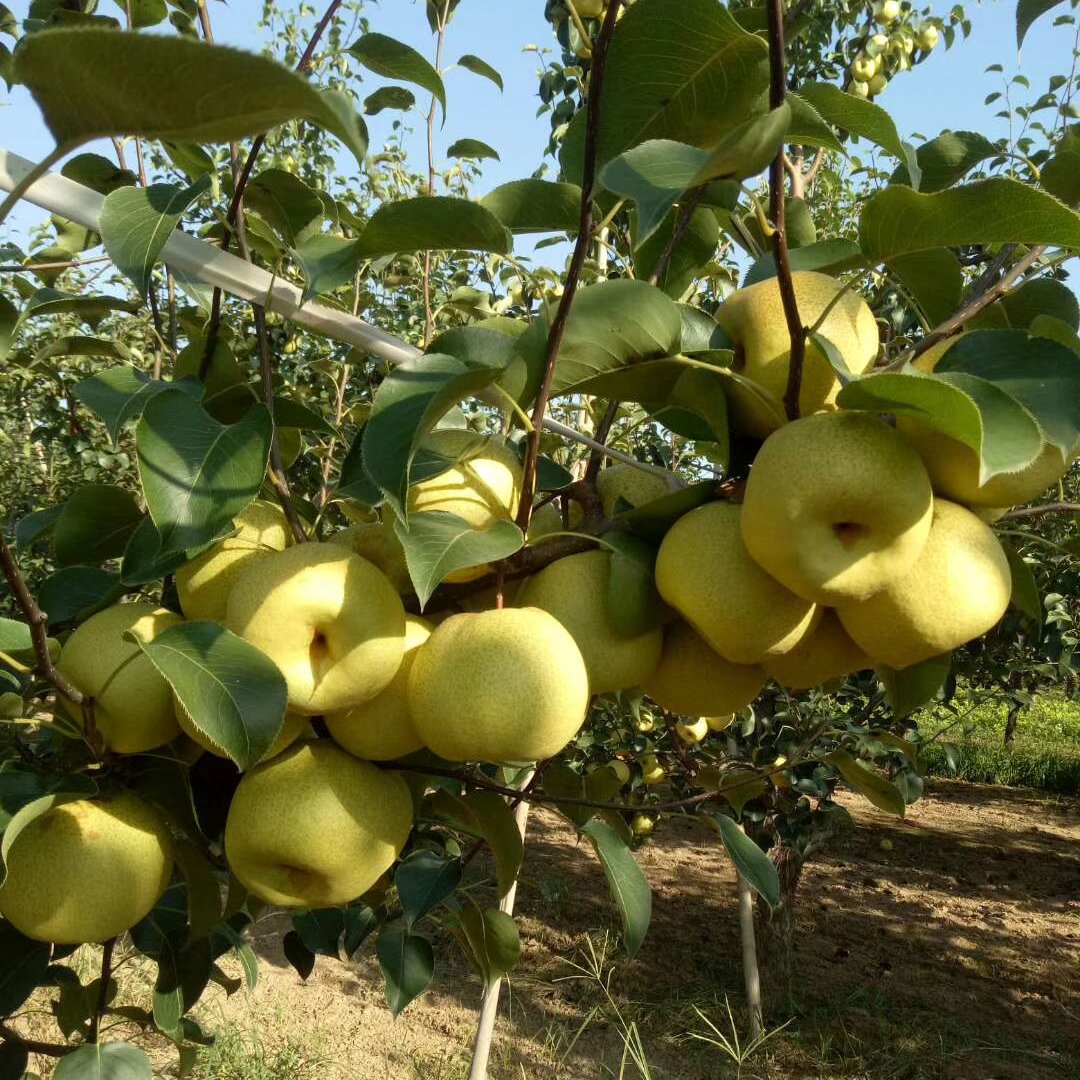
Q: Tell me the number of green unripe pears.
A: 0